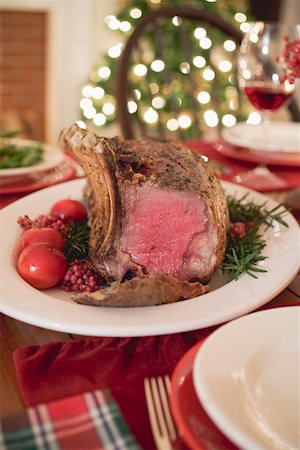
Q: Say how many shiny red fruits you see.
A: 3